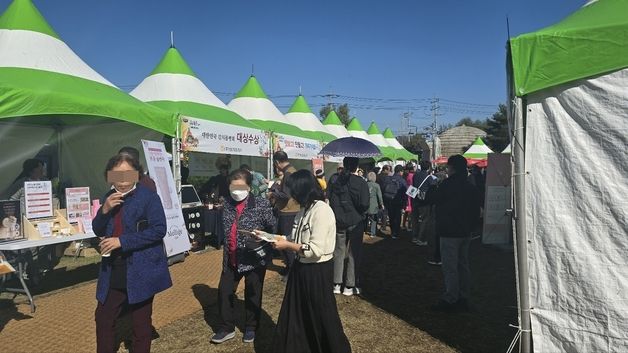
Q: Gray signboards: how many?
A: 1